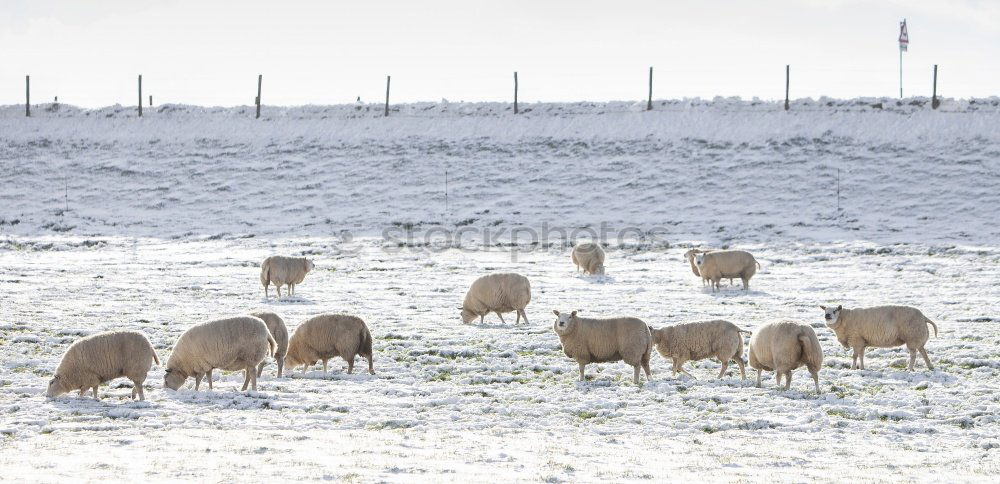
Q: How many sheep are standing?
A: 13